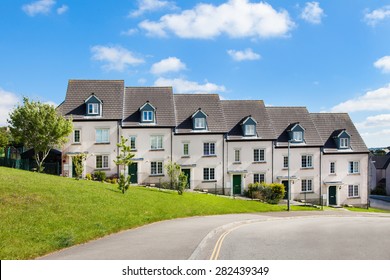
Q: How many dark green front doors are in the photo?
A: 6